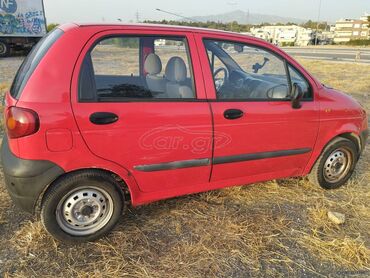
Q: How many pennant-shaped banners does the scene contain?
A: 0